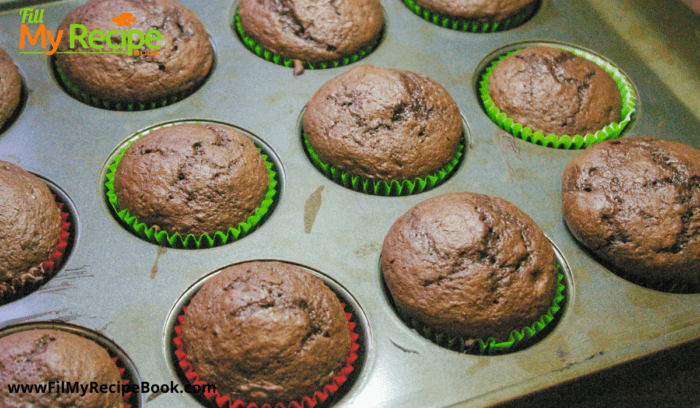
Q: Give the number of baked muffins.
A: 12